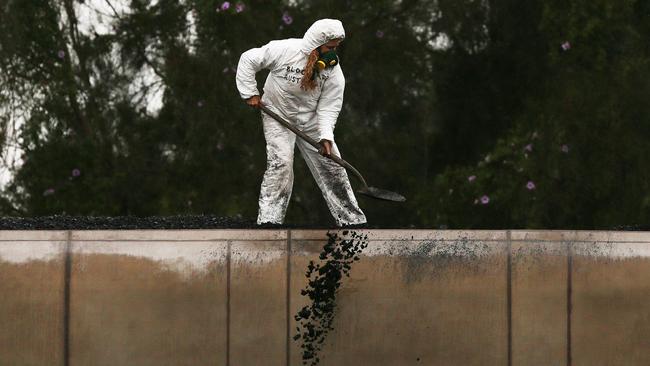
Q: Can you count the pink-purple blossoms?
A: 13